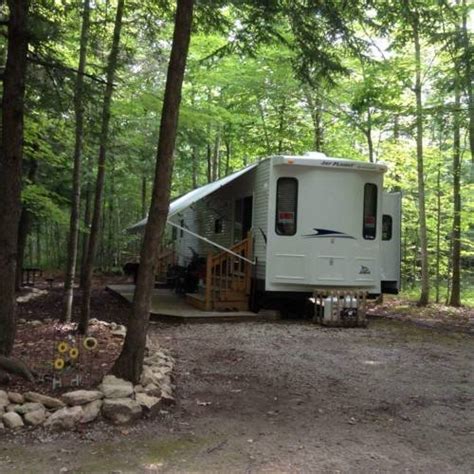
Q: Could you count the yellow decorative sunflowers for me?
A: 4